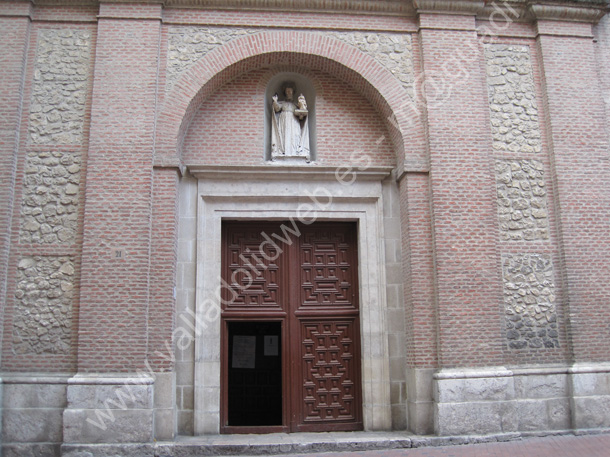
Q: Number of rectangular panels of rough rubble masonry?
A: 6